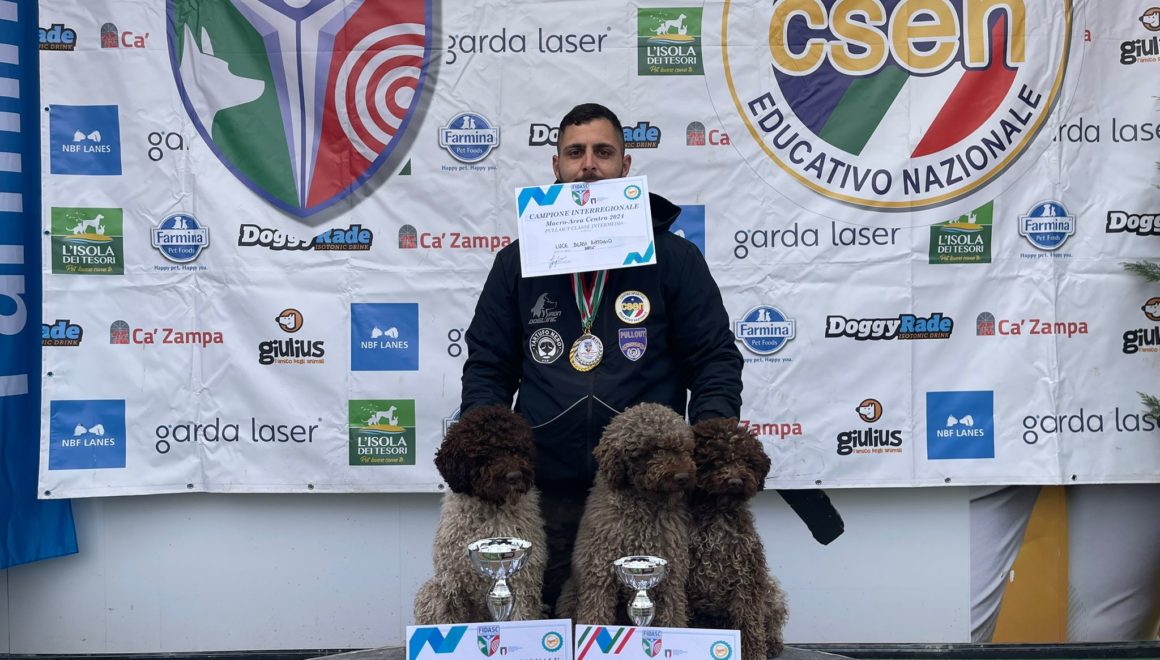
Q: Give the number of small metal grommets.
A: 10